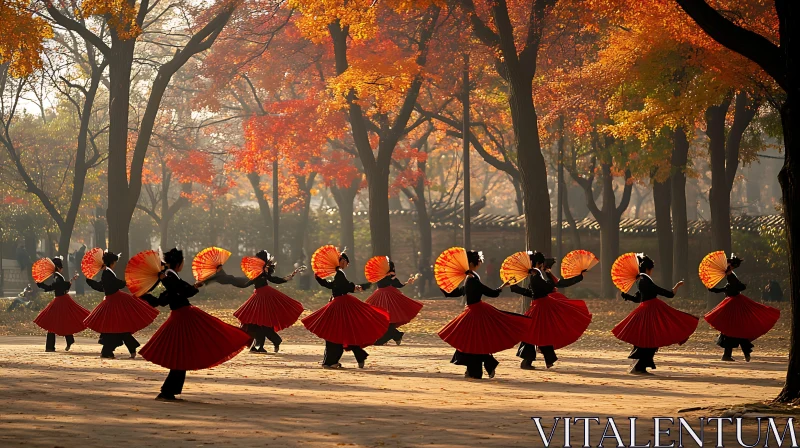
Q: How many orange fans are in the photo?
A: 12